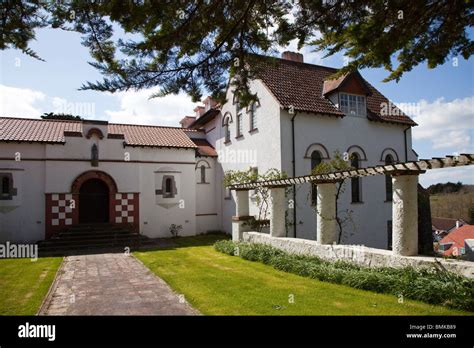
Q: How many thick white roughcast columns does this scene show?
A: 4